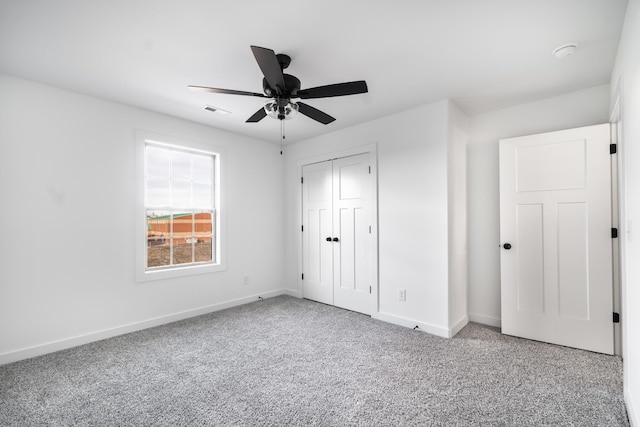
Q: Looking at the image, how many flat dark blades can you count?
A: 5